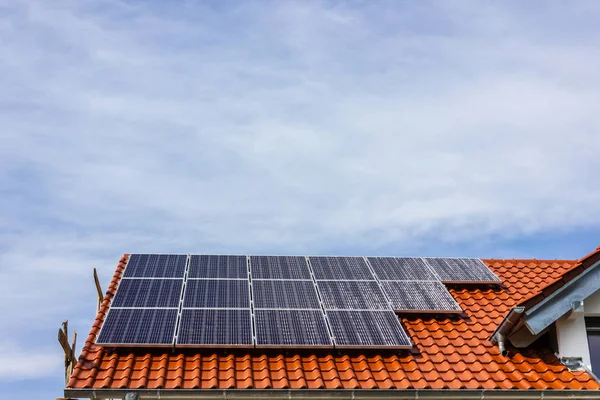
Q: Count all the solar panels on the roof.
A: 15